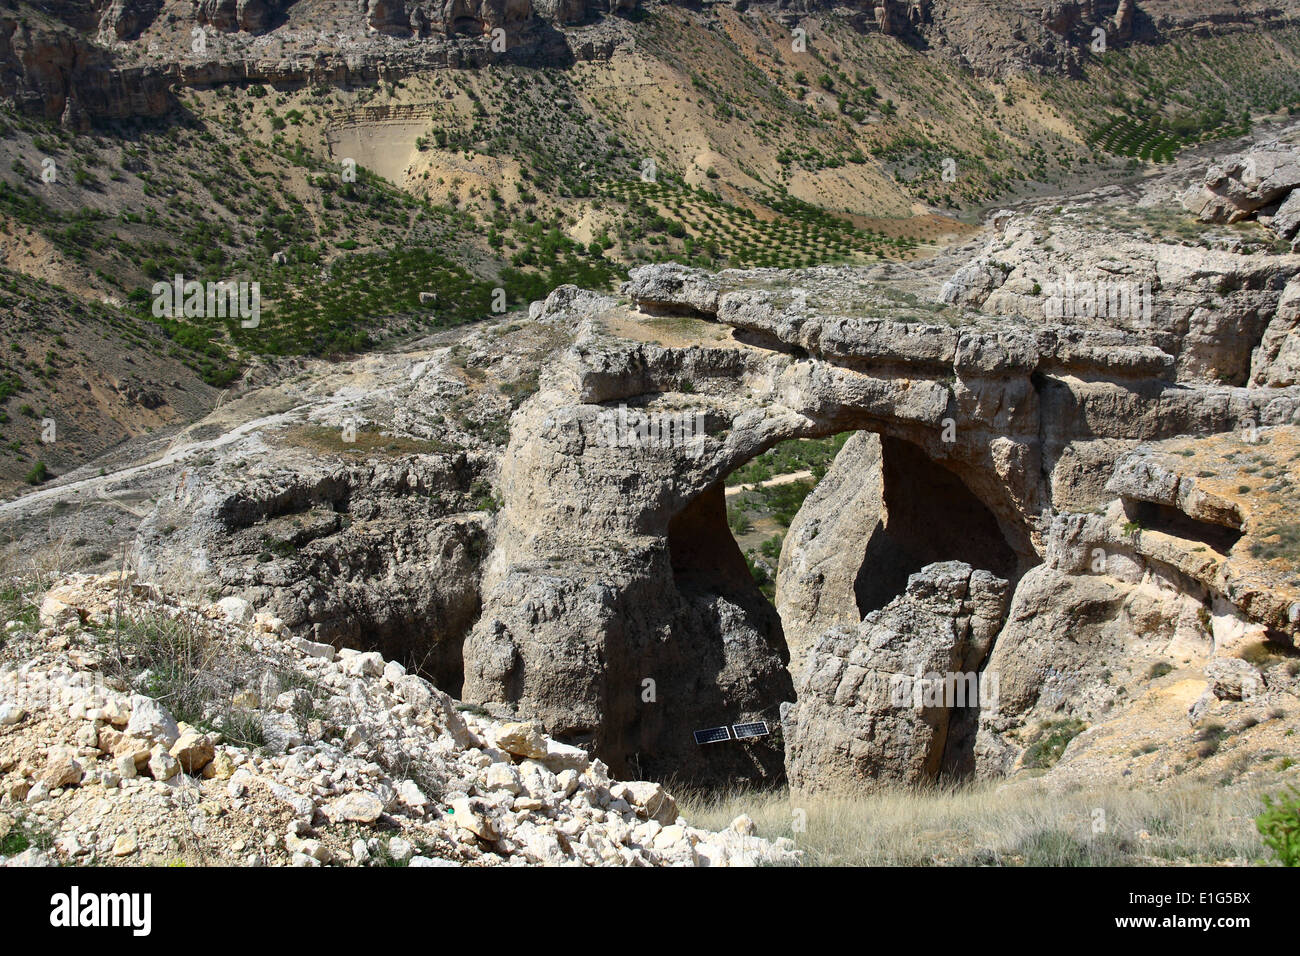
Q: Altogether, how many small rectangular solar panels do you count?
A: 2